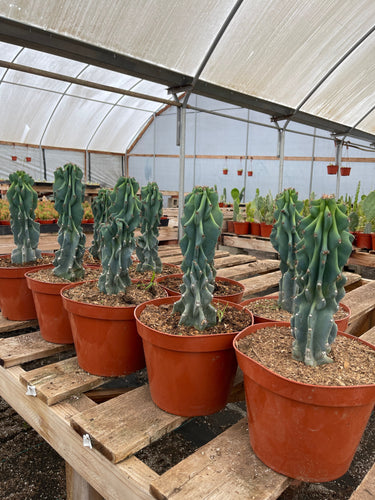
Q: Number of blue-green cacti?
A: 8